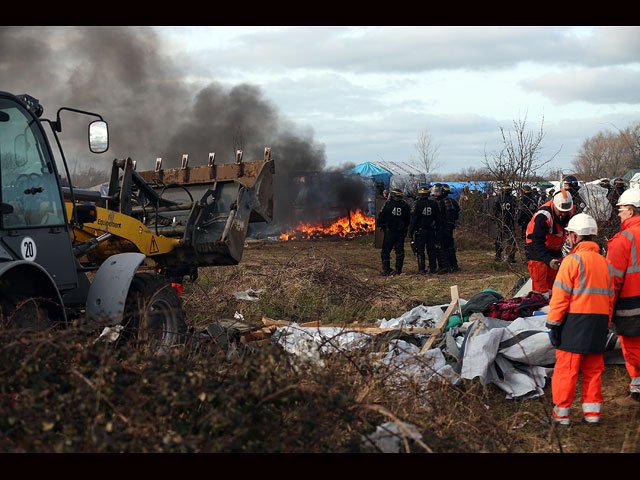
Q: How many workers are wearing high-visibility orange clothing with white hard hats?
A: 3